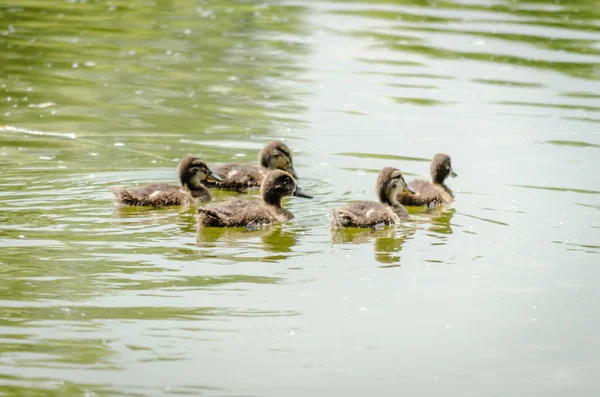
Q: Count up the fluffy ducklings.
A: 5